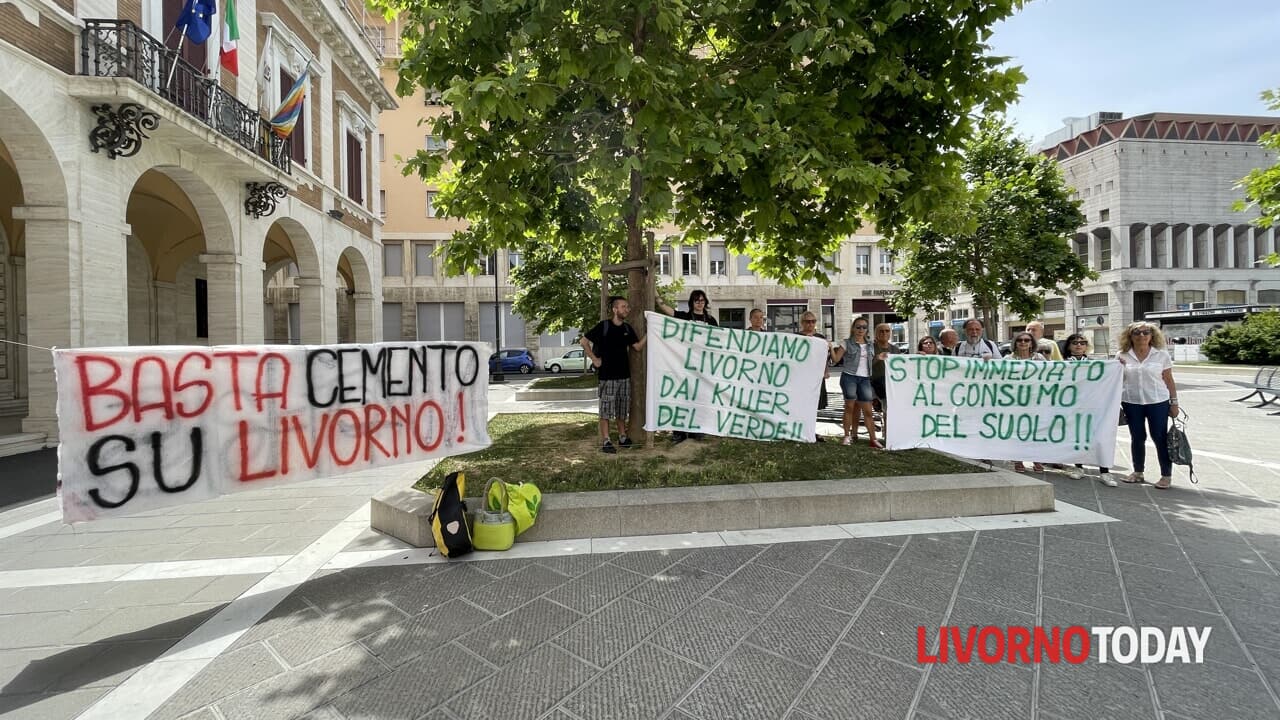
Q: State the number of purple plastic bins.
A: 0